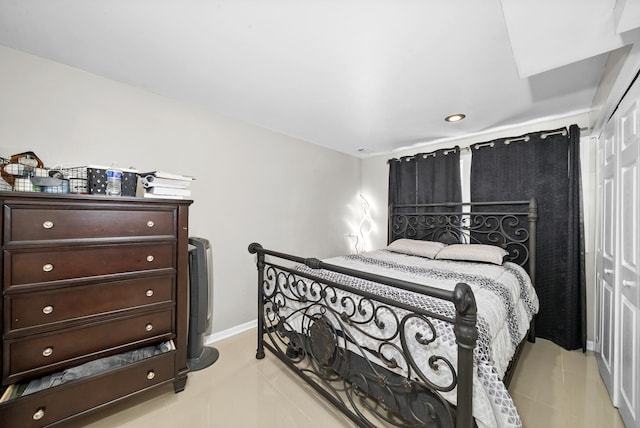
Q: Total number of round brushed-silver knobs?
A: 10